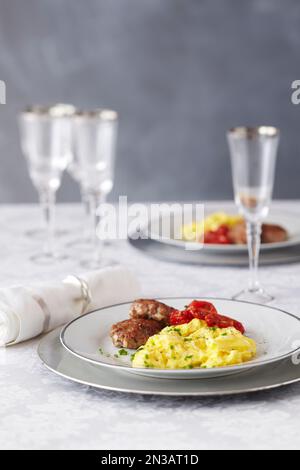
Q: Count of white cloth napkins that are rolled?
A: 1